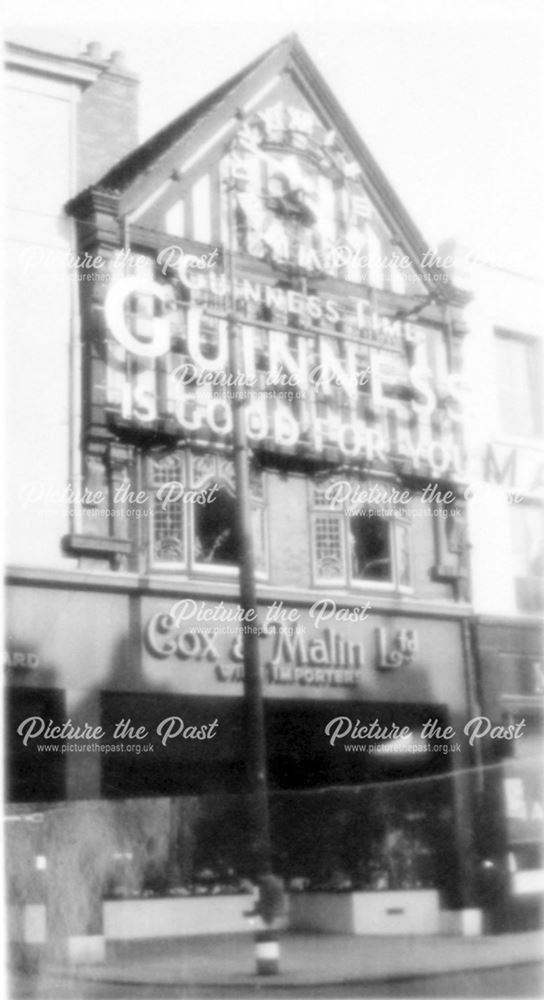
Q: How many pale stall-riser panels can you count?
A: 2